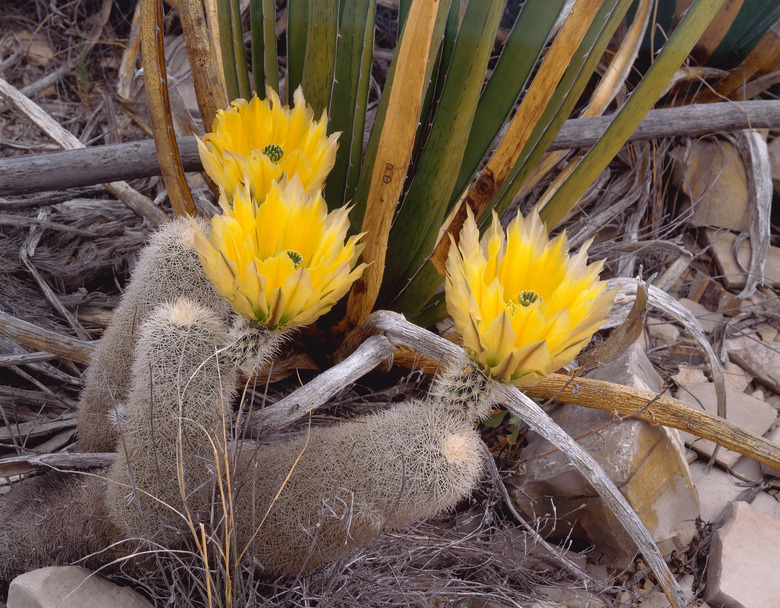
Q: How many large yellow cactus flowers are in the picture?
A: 3